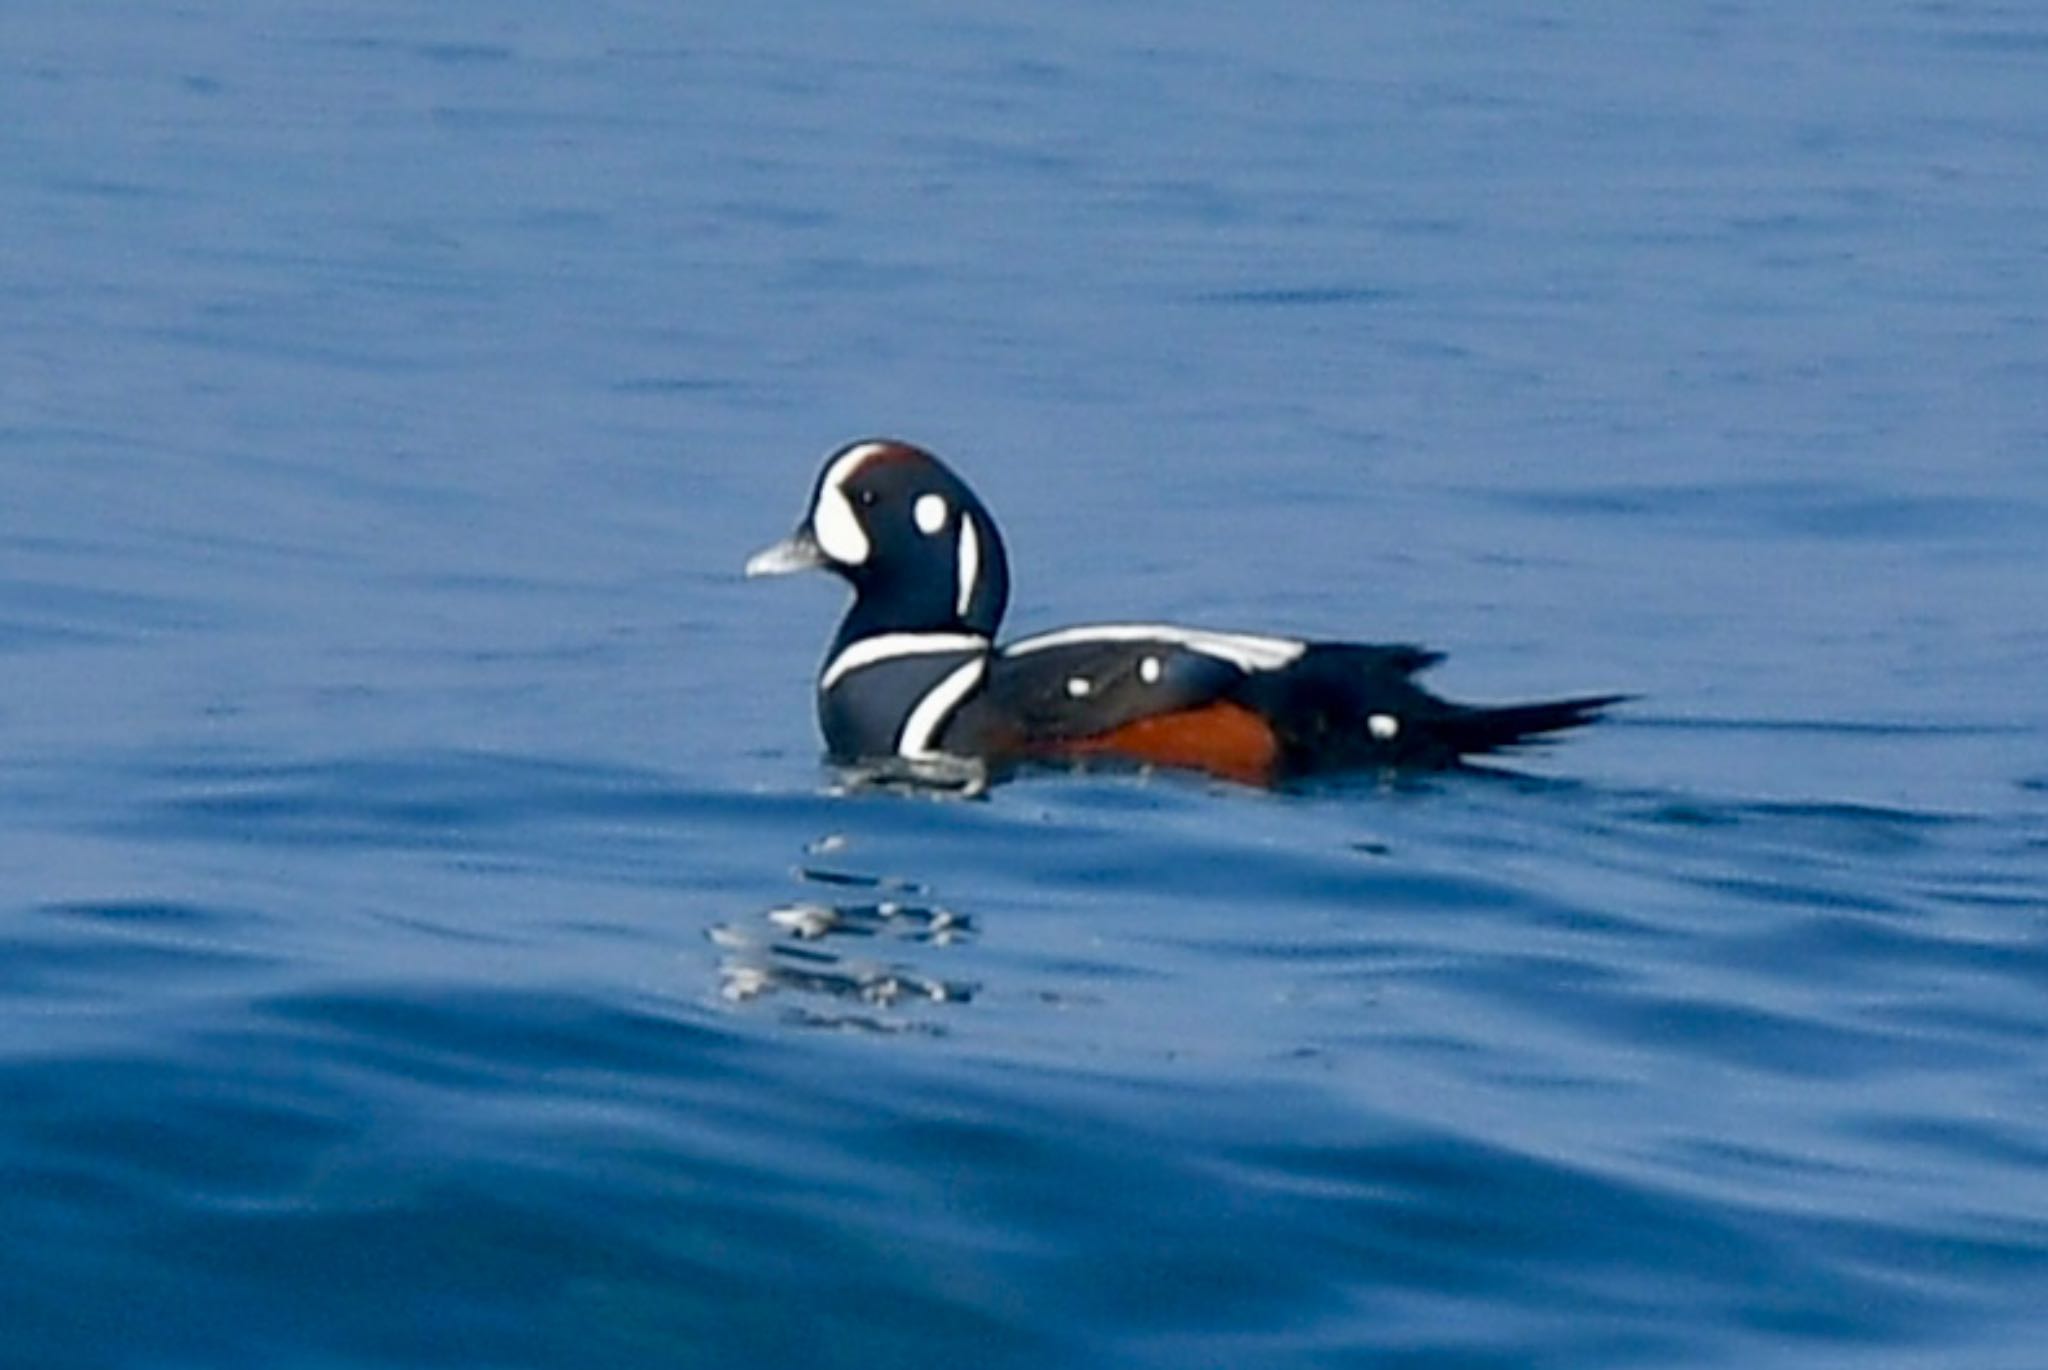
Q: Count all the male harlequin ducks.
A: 1